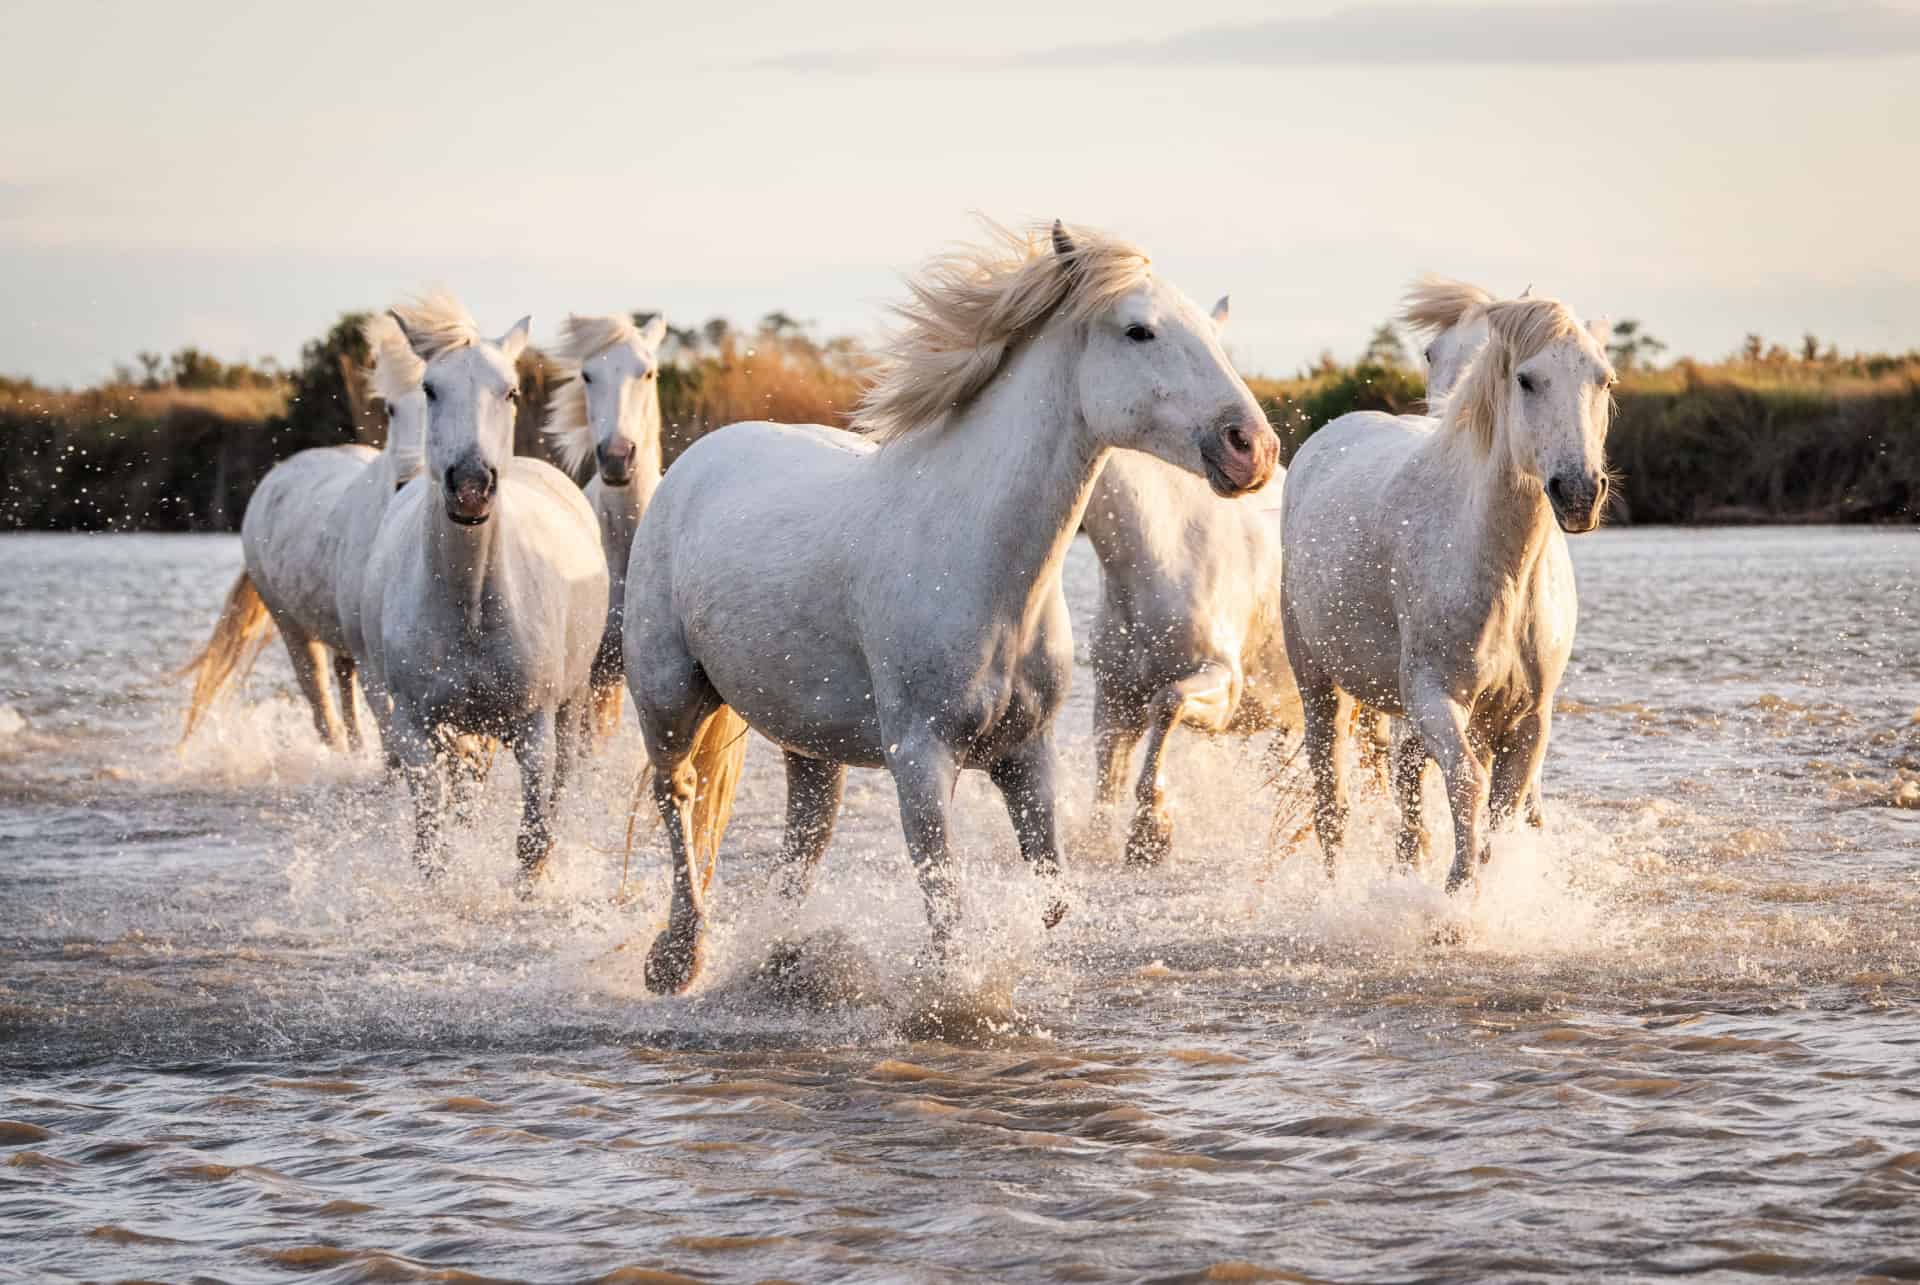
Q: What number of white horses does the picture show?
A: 7